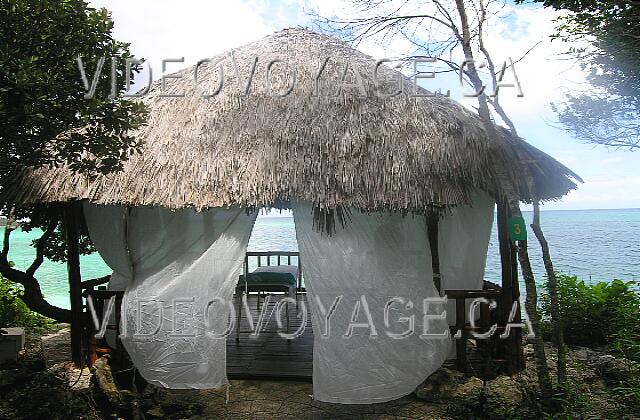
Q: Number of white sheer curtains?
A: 4